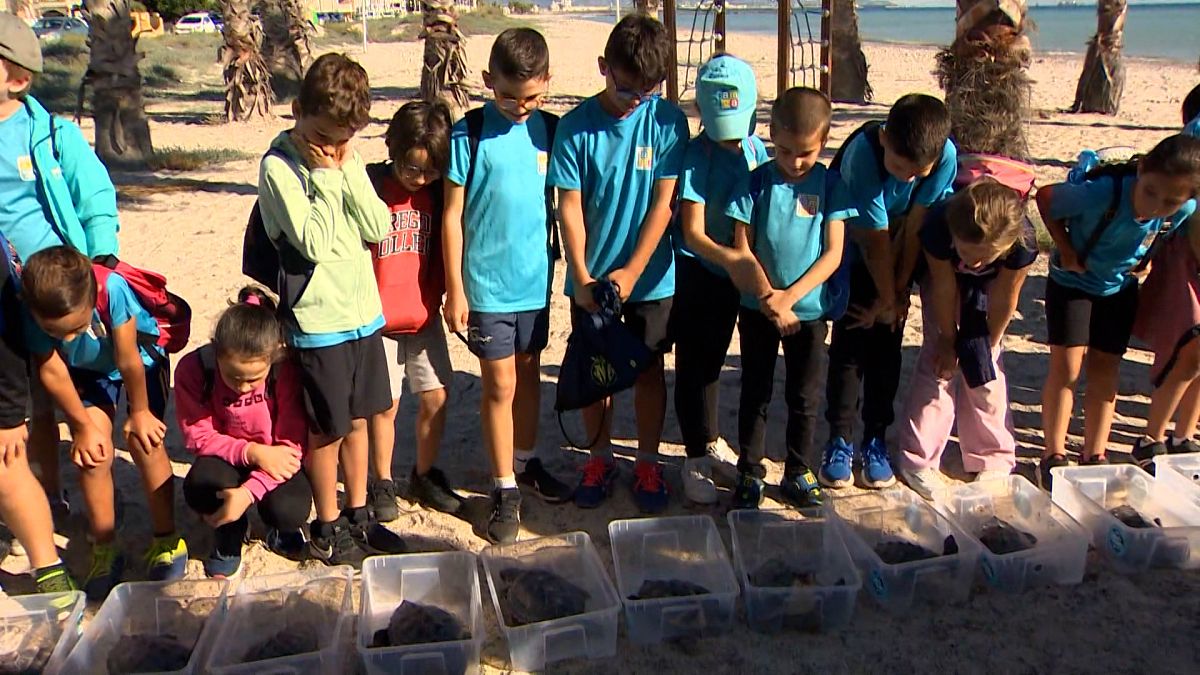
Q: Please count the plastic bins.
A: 11